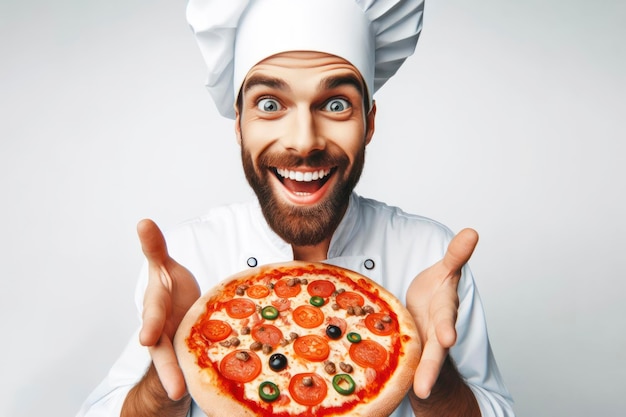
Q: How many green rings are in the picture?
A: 5